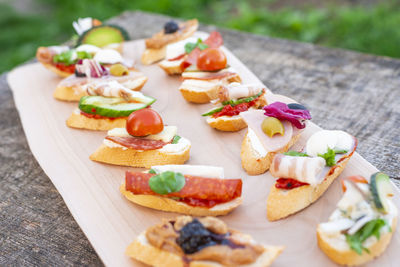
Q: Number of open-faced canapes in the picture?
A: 14